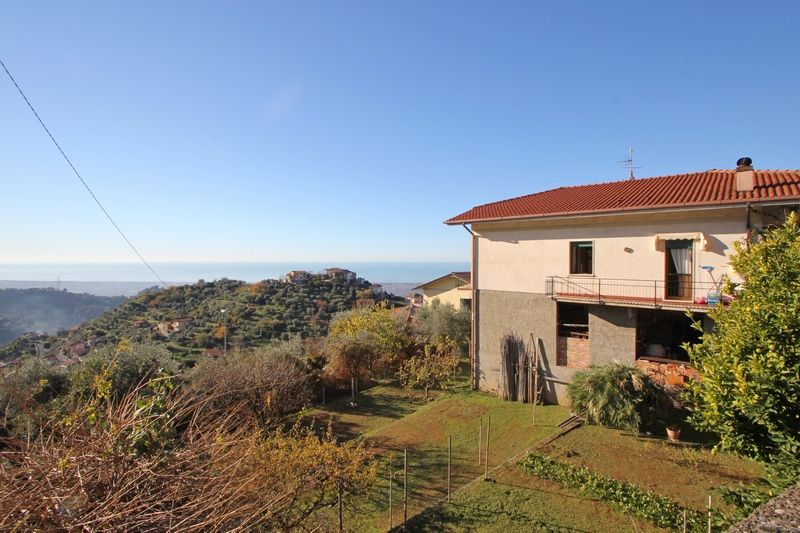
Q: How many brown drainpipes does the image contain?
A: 2